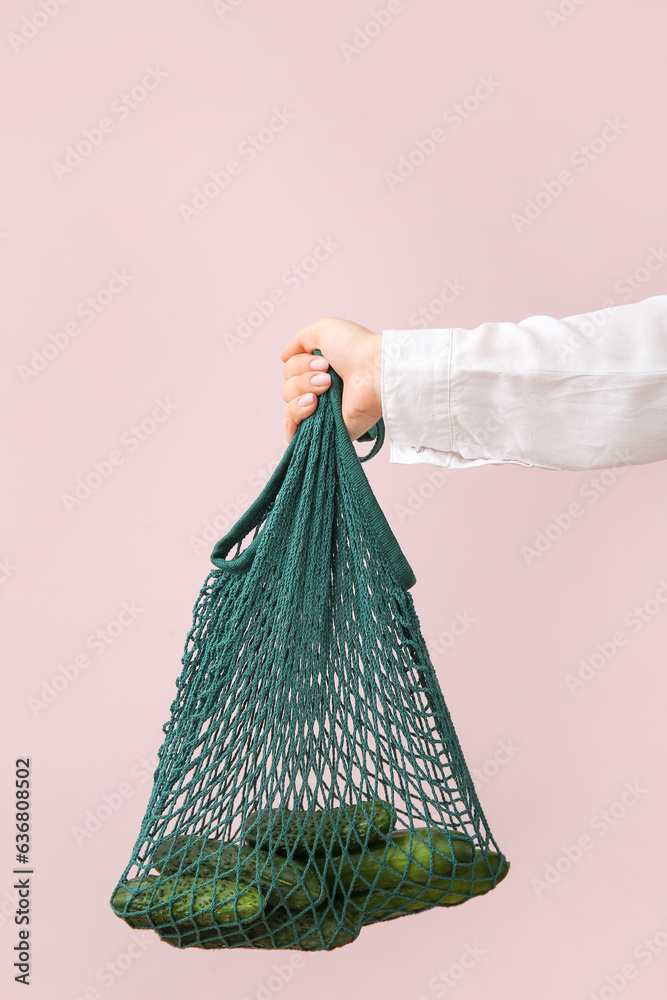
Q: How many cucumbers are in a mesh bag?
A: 6